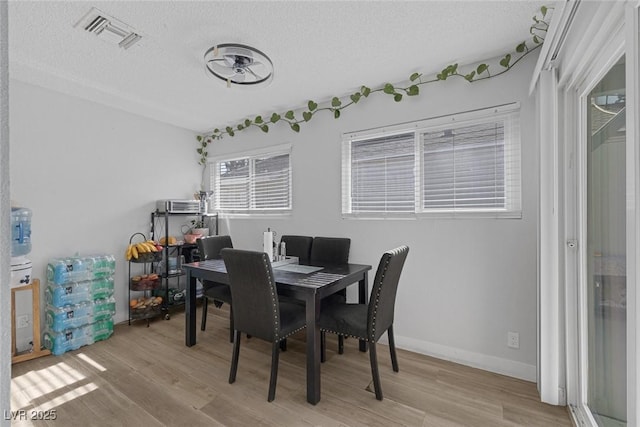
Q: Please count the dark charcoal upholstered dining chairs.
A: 5